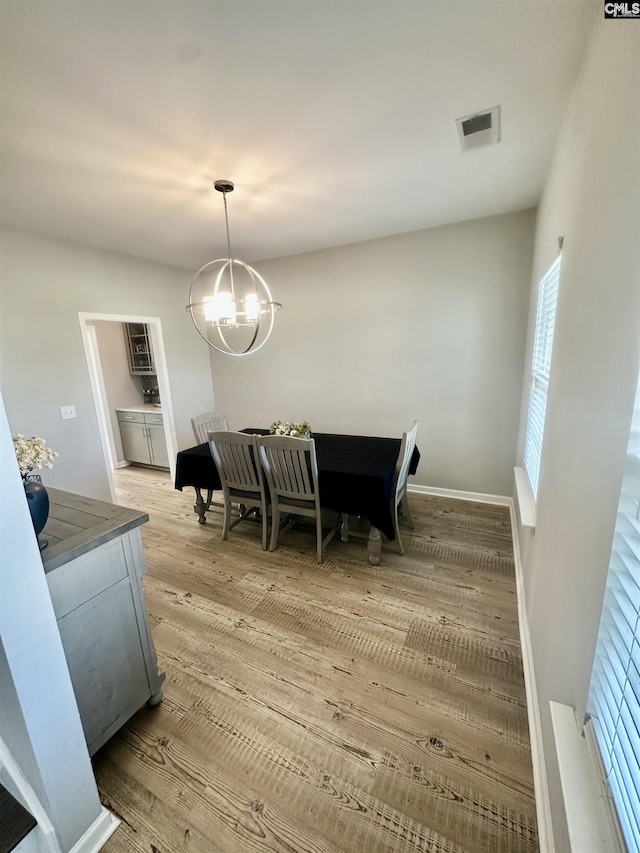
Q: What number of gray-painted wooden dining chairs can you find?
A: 4